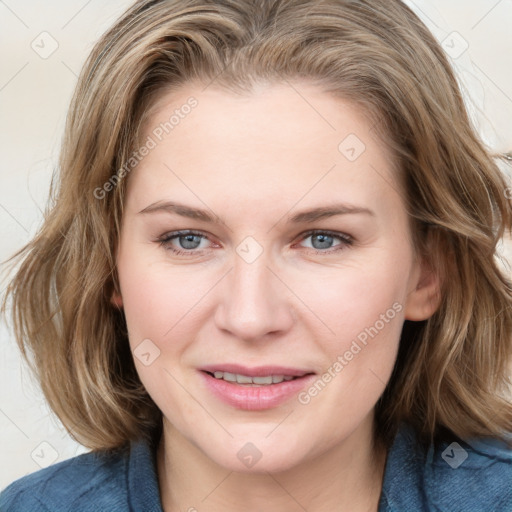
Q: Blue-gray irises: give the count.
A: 2